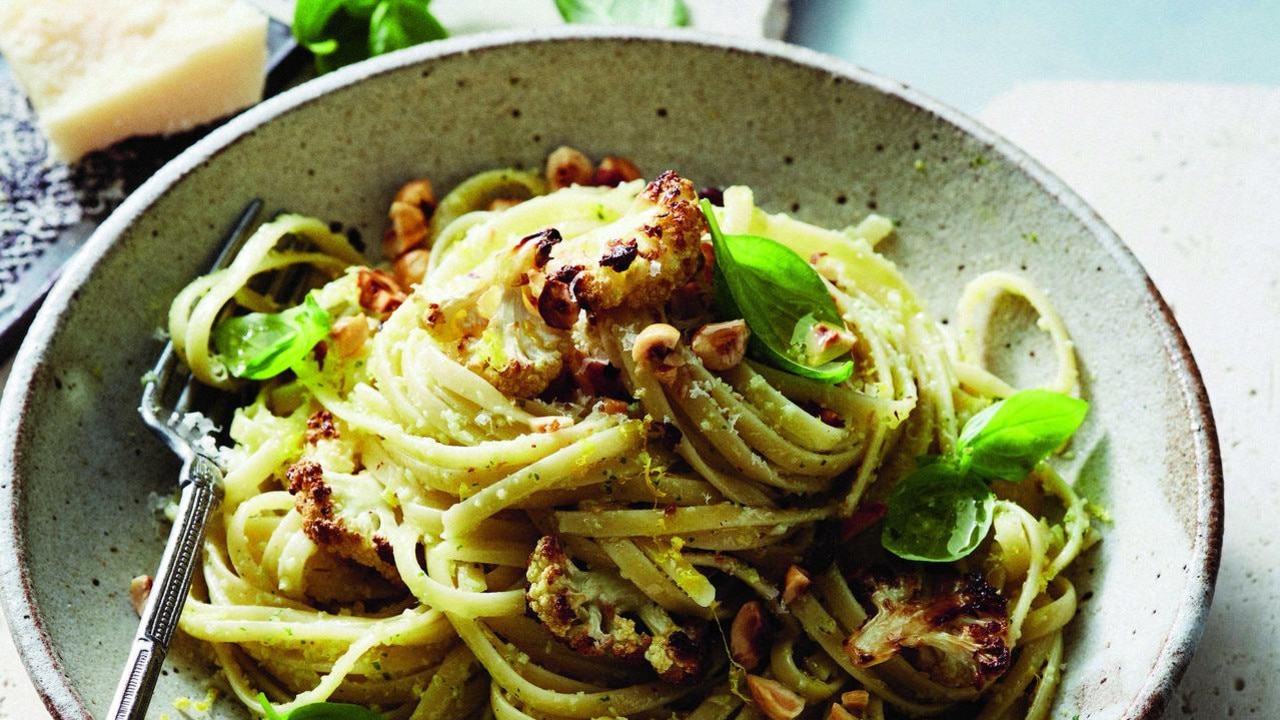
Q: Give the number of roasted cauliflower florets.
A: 5